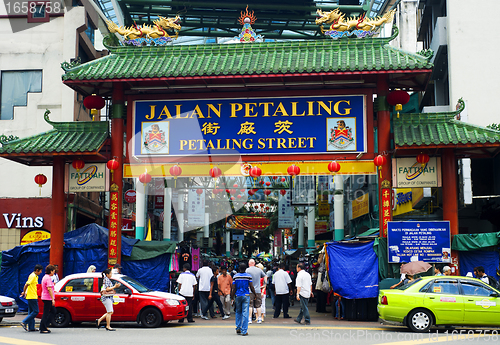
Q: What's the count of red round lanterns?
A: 13